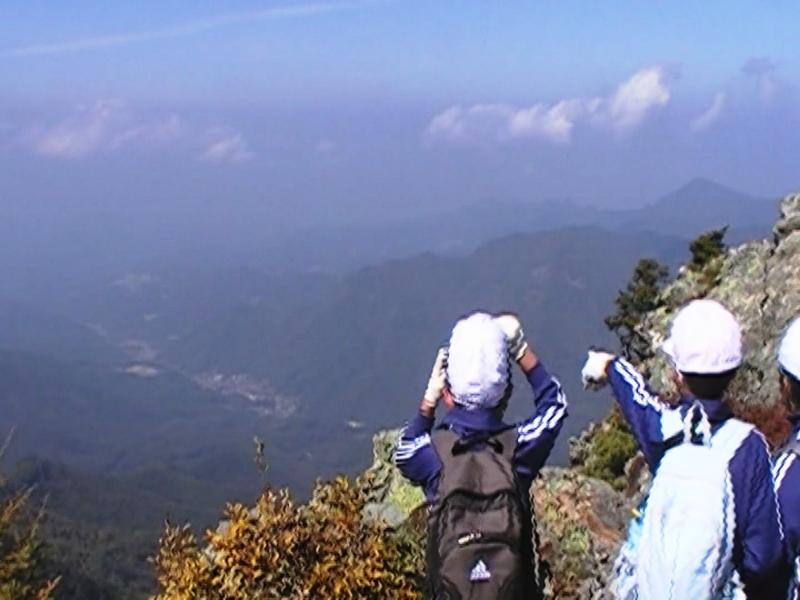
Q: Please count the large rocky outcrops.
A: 1